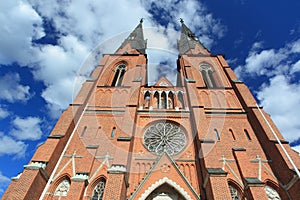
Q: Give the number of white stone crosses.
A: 4